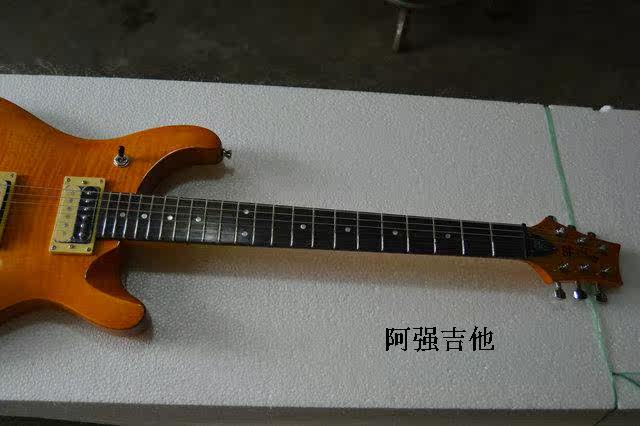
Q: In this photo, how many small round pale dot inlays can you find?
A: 10